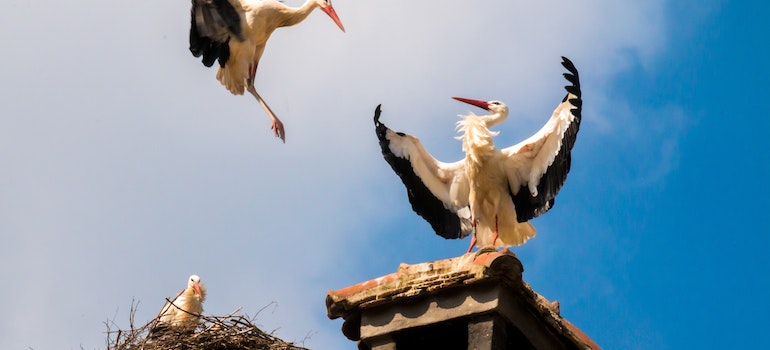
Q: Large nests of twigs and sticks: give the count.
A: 1